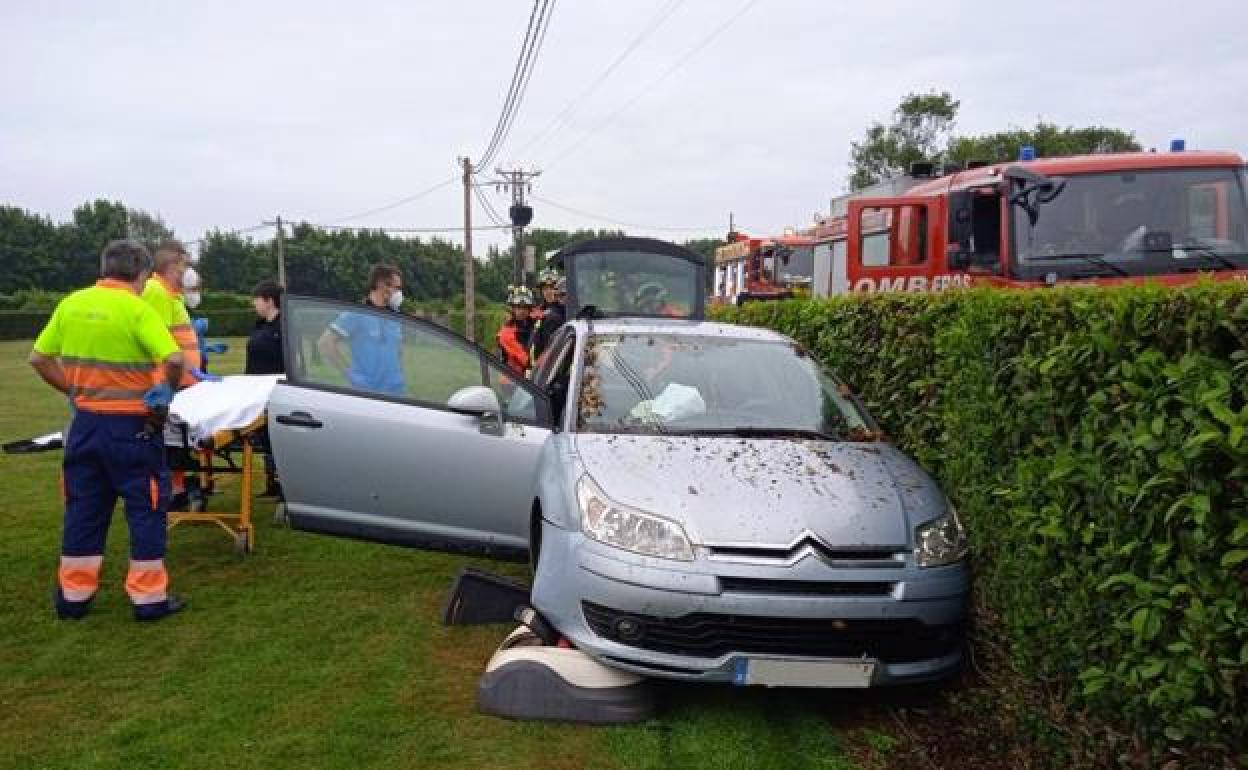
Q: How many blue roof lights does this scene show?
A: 2